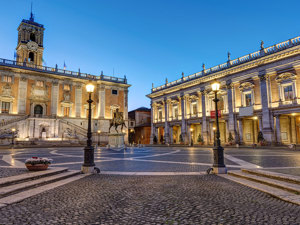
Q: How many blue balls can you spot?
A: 0